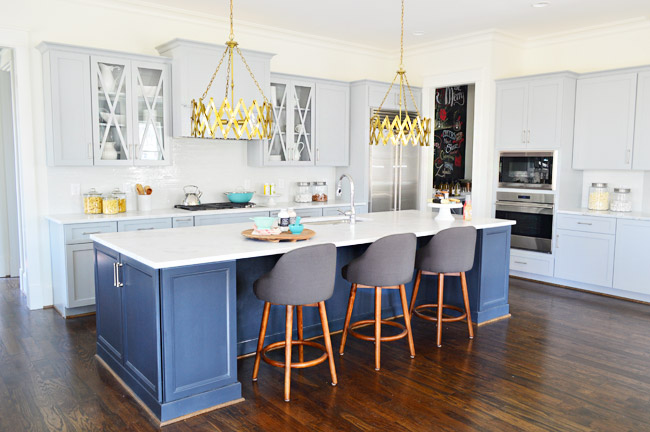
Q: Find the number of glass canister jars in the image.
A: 7